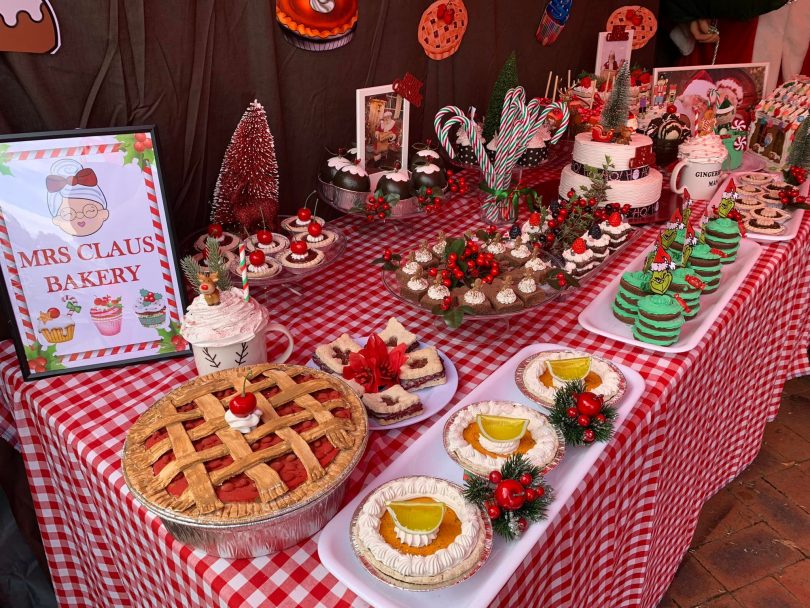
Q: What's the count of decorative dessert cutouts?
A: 5